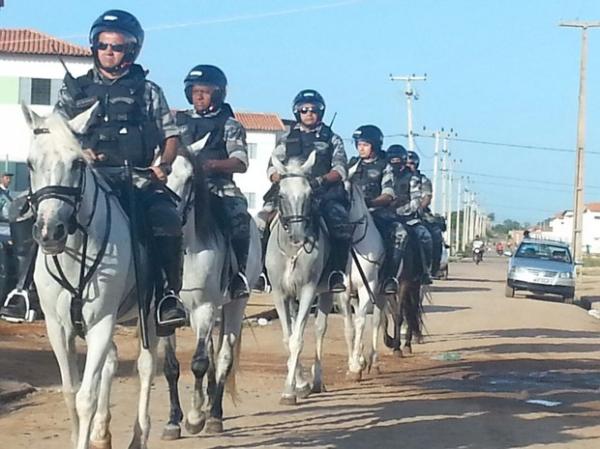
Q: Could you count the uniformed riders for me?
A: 6